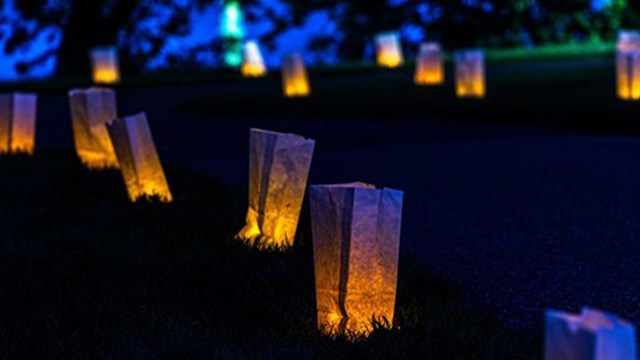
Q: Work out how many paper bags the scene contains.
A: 13